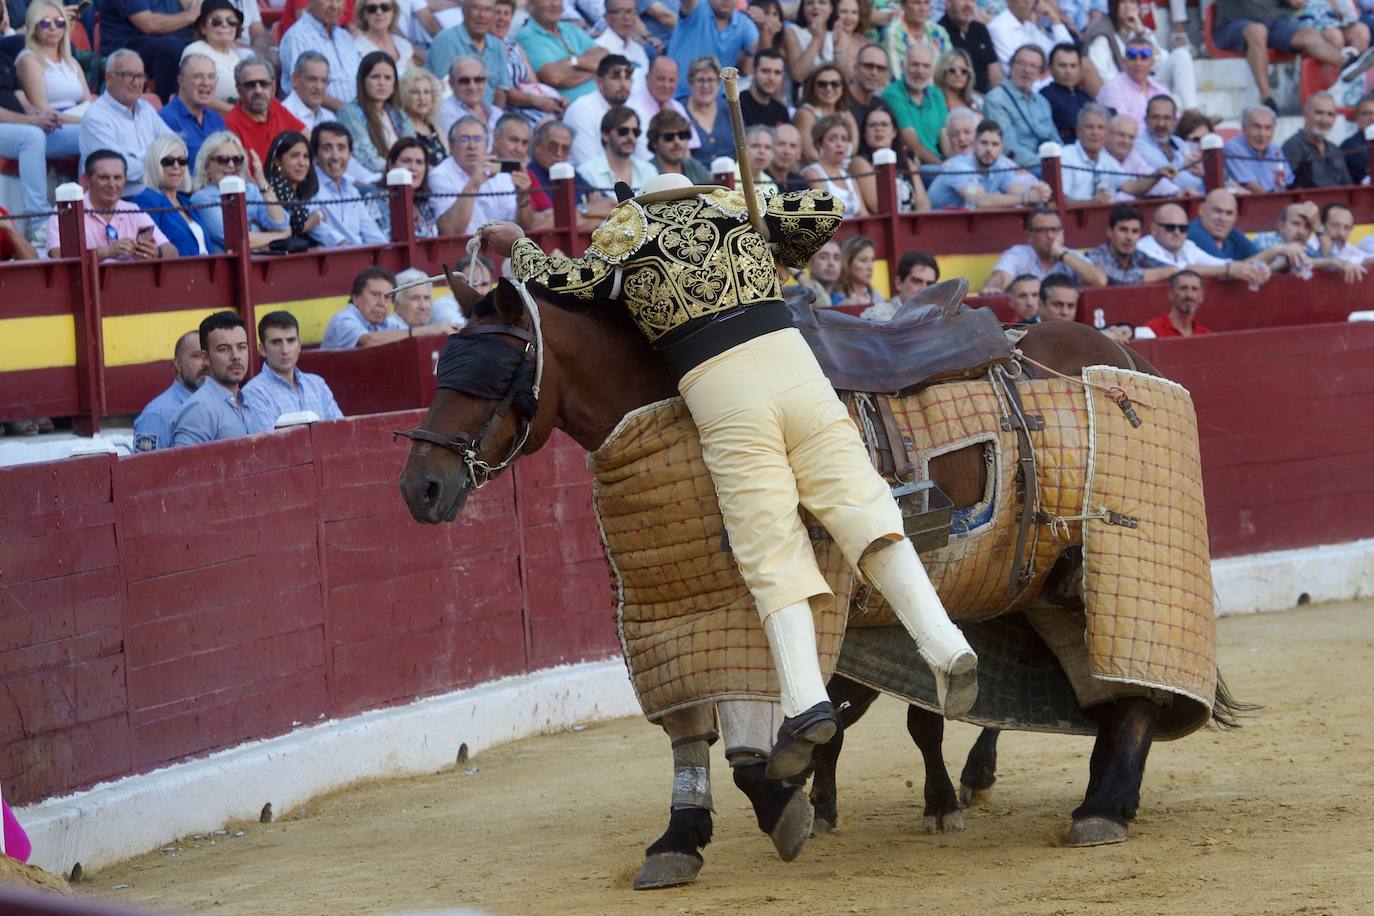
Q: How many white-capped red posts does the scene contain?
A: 9